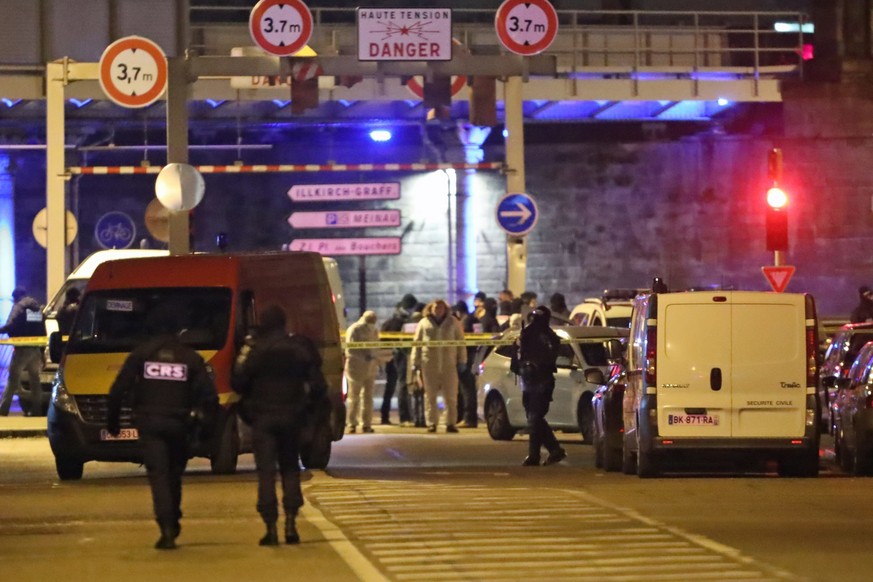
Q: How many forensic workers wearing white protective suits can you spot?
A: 2